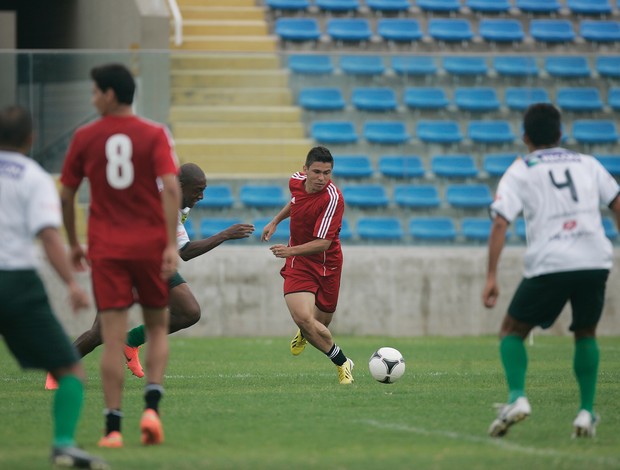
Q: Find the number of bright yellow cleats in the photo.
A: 2